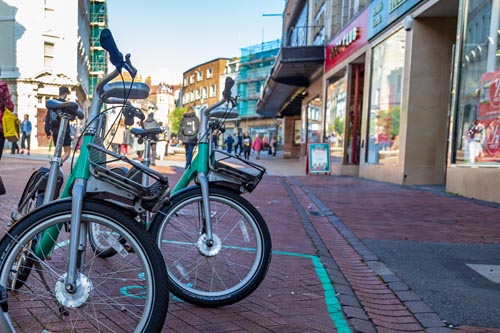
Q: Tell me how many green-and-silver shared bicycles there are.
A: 2